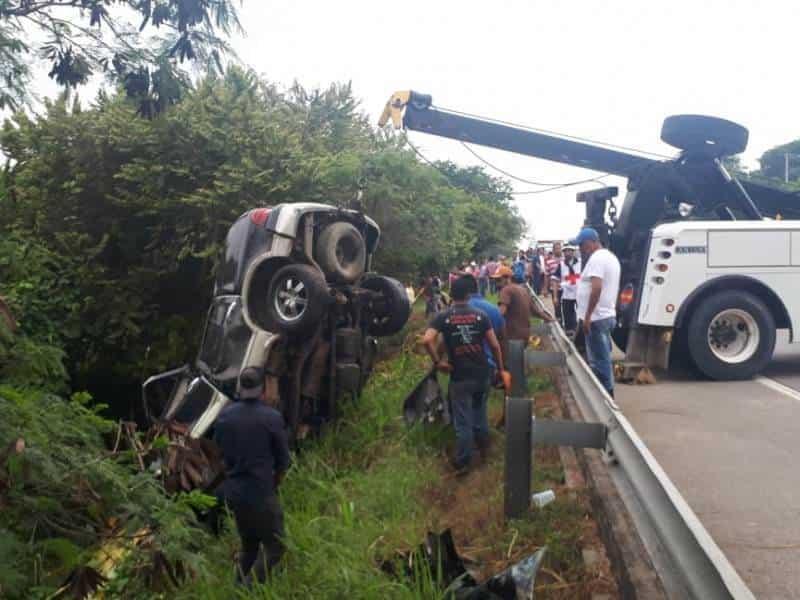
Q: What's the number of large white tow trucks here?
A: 1